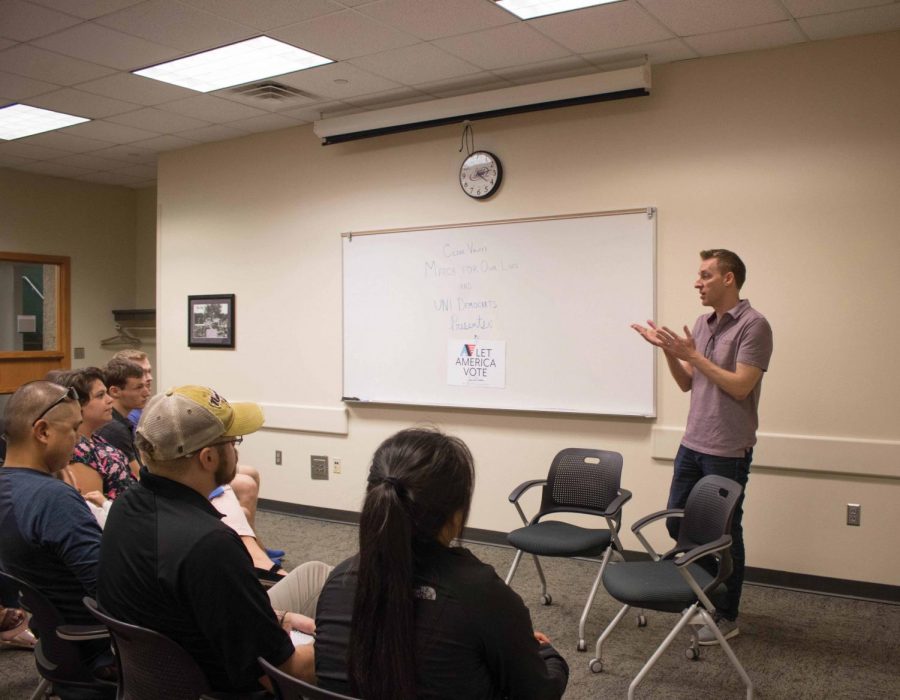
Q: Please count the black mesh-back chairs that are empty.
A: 2